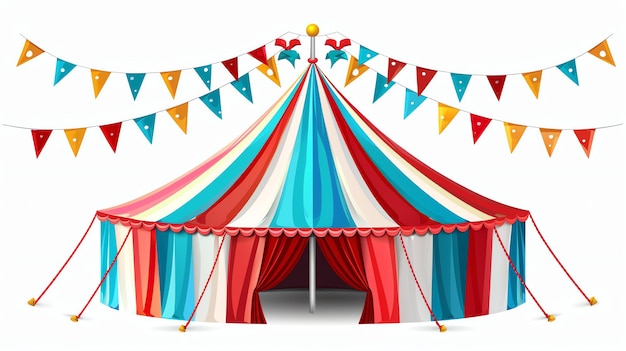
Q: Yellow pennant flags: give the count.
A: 12